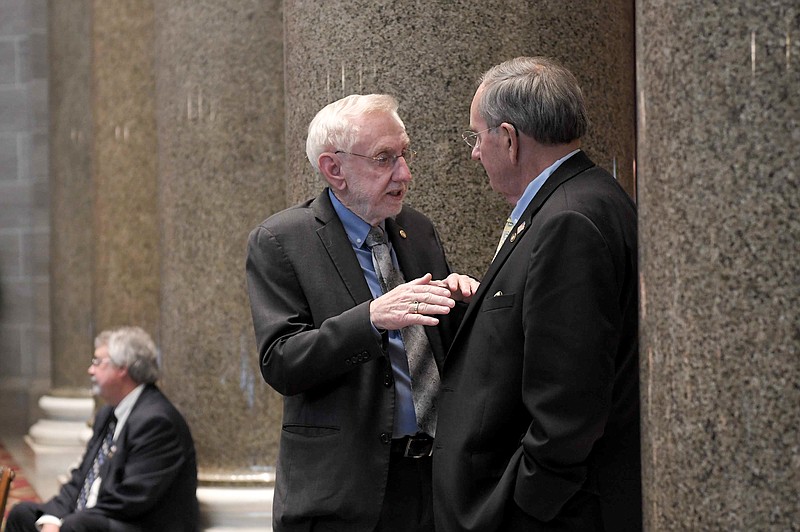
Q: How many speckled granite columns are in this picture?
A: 5